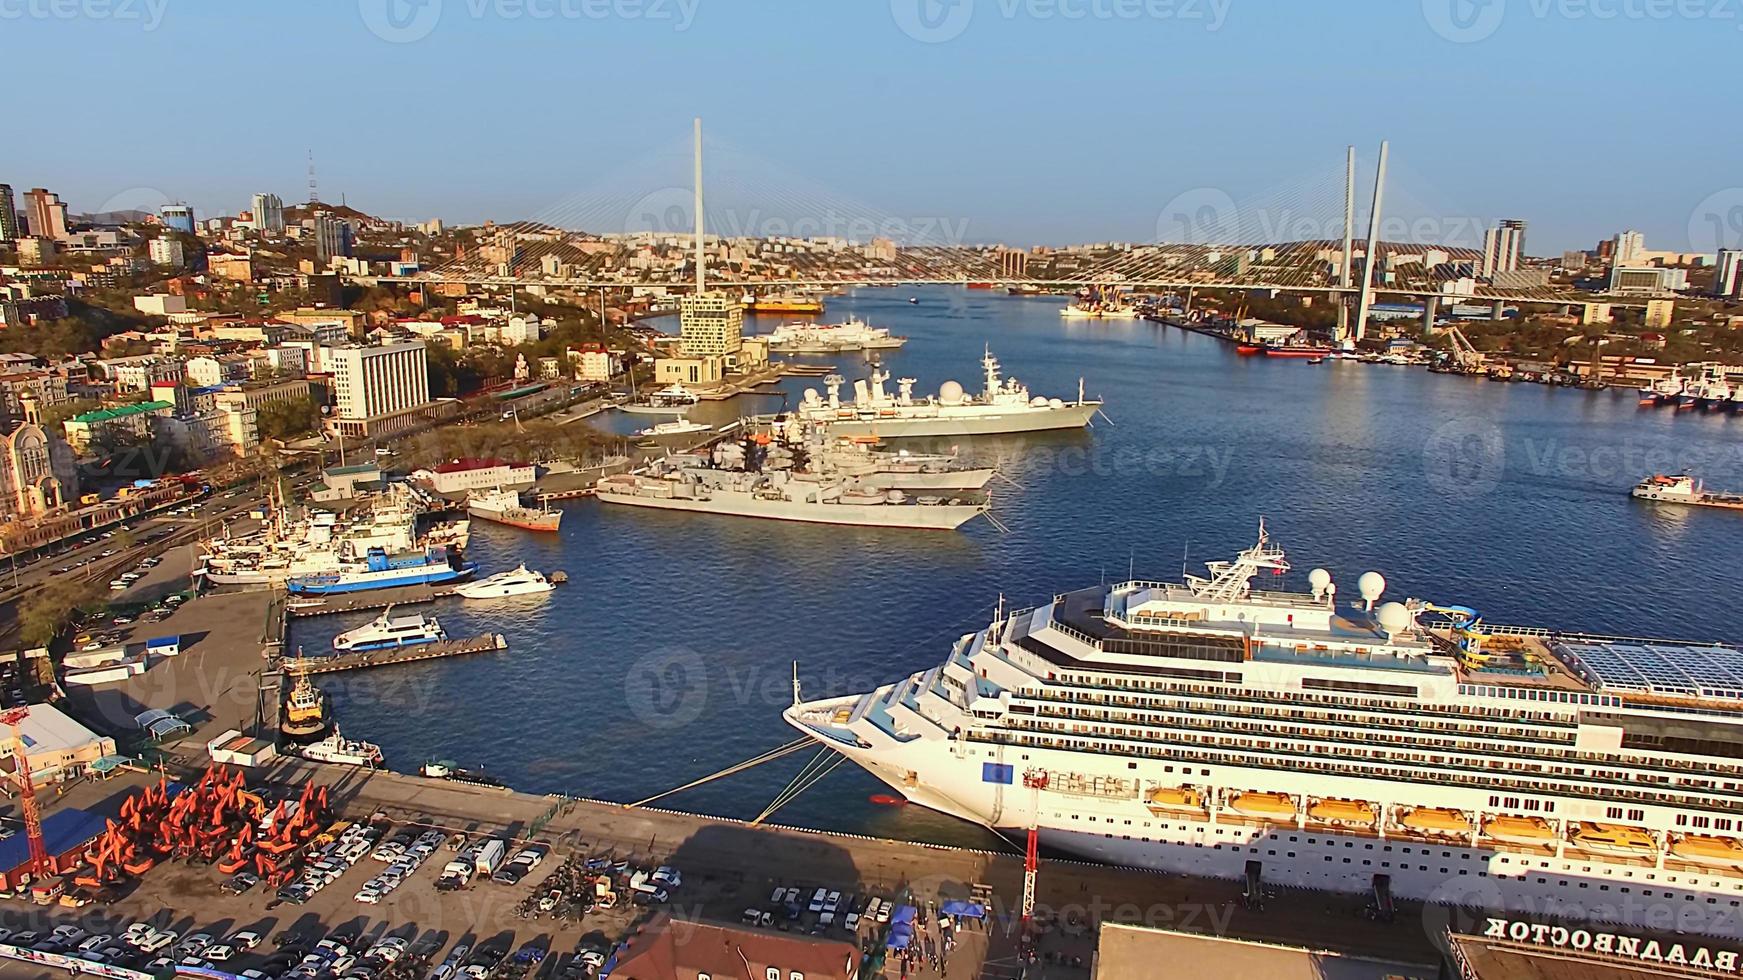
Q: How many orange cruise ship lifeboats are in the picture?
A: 7